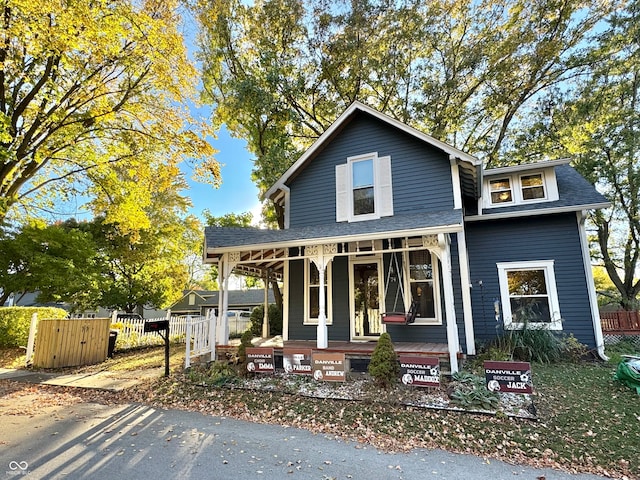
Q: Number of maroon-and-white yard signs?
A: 5